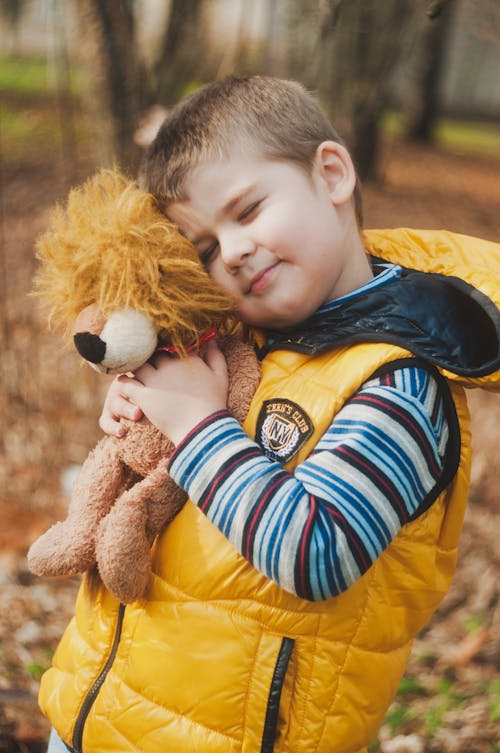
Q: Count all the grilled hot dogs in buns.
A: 0